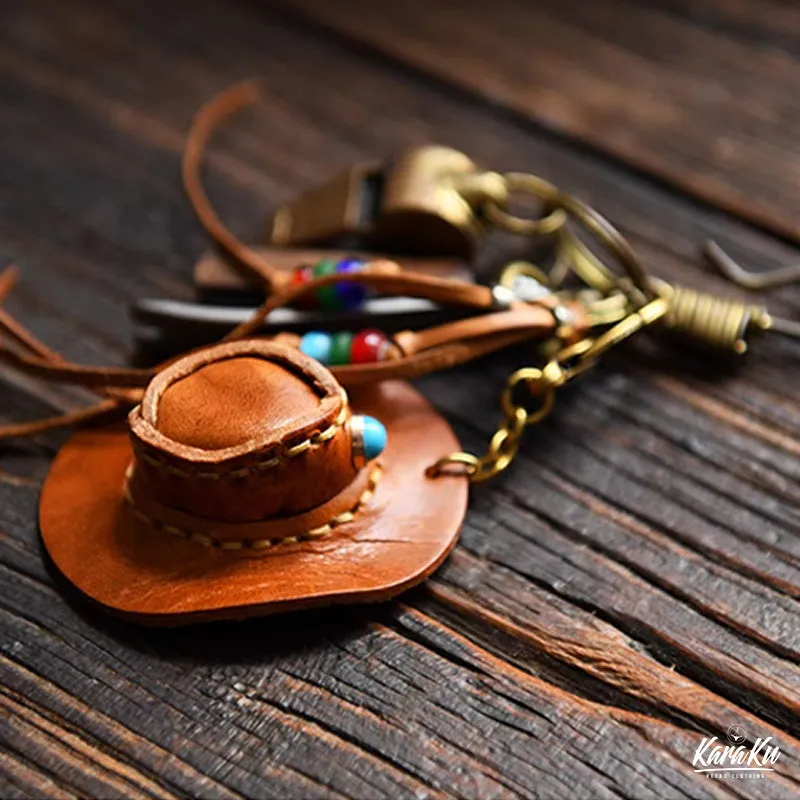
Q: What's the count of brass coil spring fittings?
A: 1